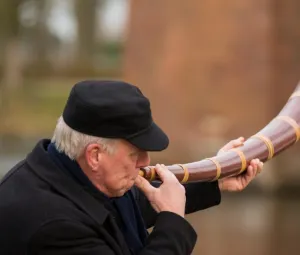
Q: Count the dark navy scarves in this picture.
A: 1